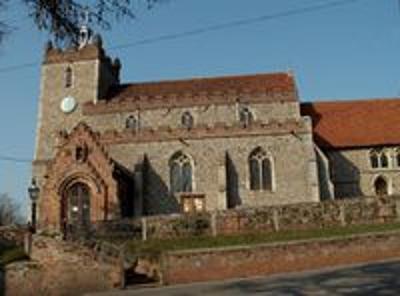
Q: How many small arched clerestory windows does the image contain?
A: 3